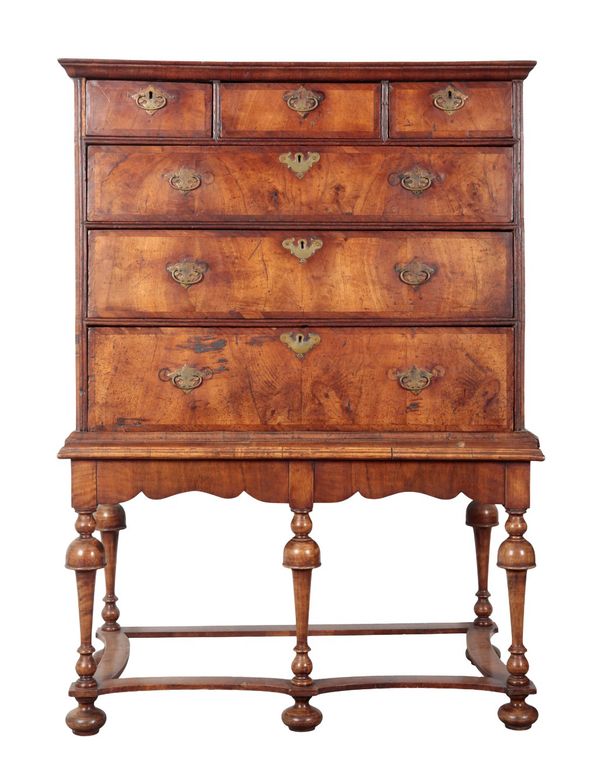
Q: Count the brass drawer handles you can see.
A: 9